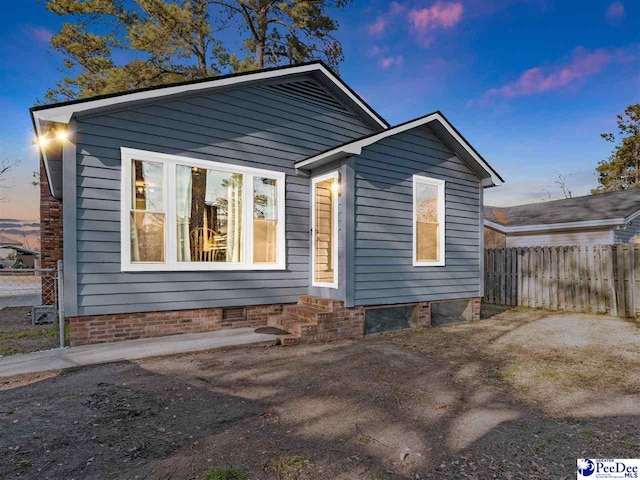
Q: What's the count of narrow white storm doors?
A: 1